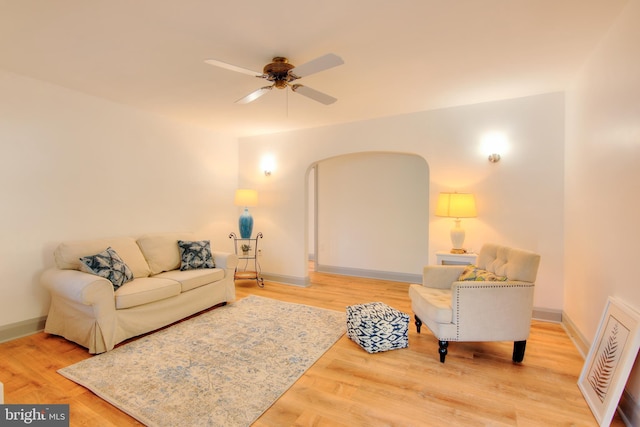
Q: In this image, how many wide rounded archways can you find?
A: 1